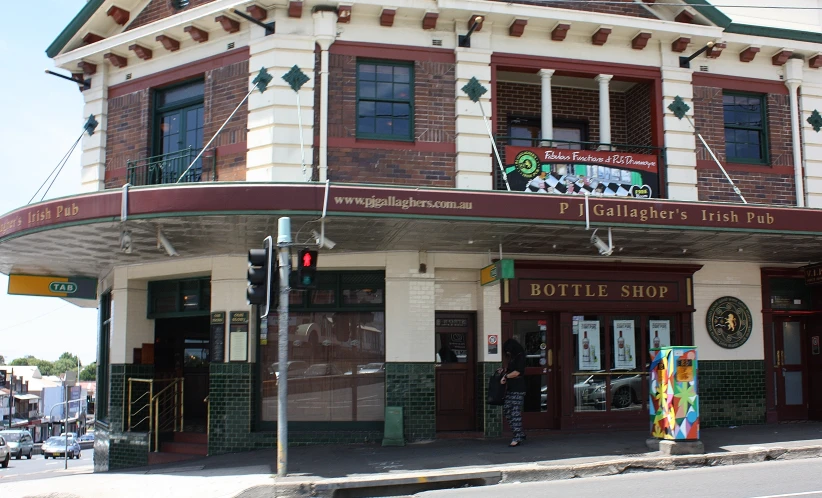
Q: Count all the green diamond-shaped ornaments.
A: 6